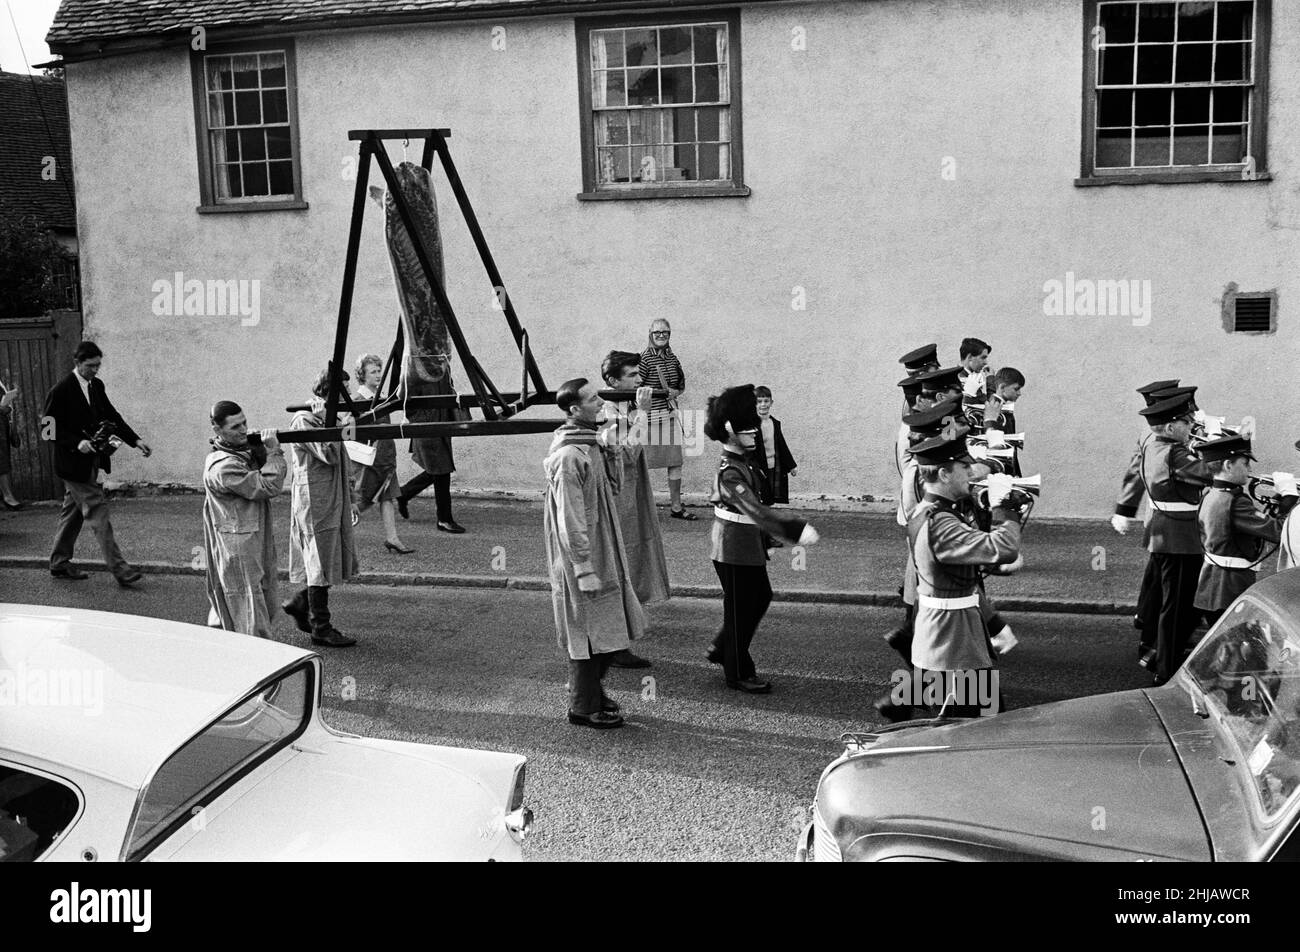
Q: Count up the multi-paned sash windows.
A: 3